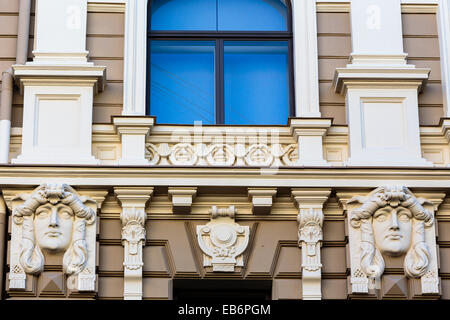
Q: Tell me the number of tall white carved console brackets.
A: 2